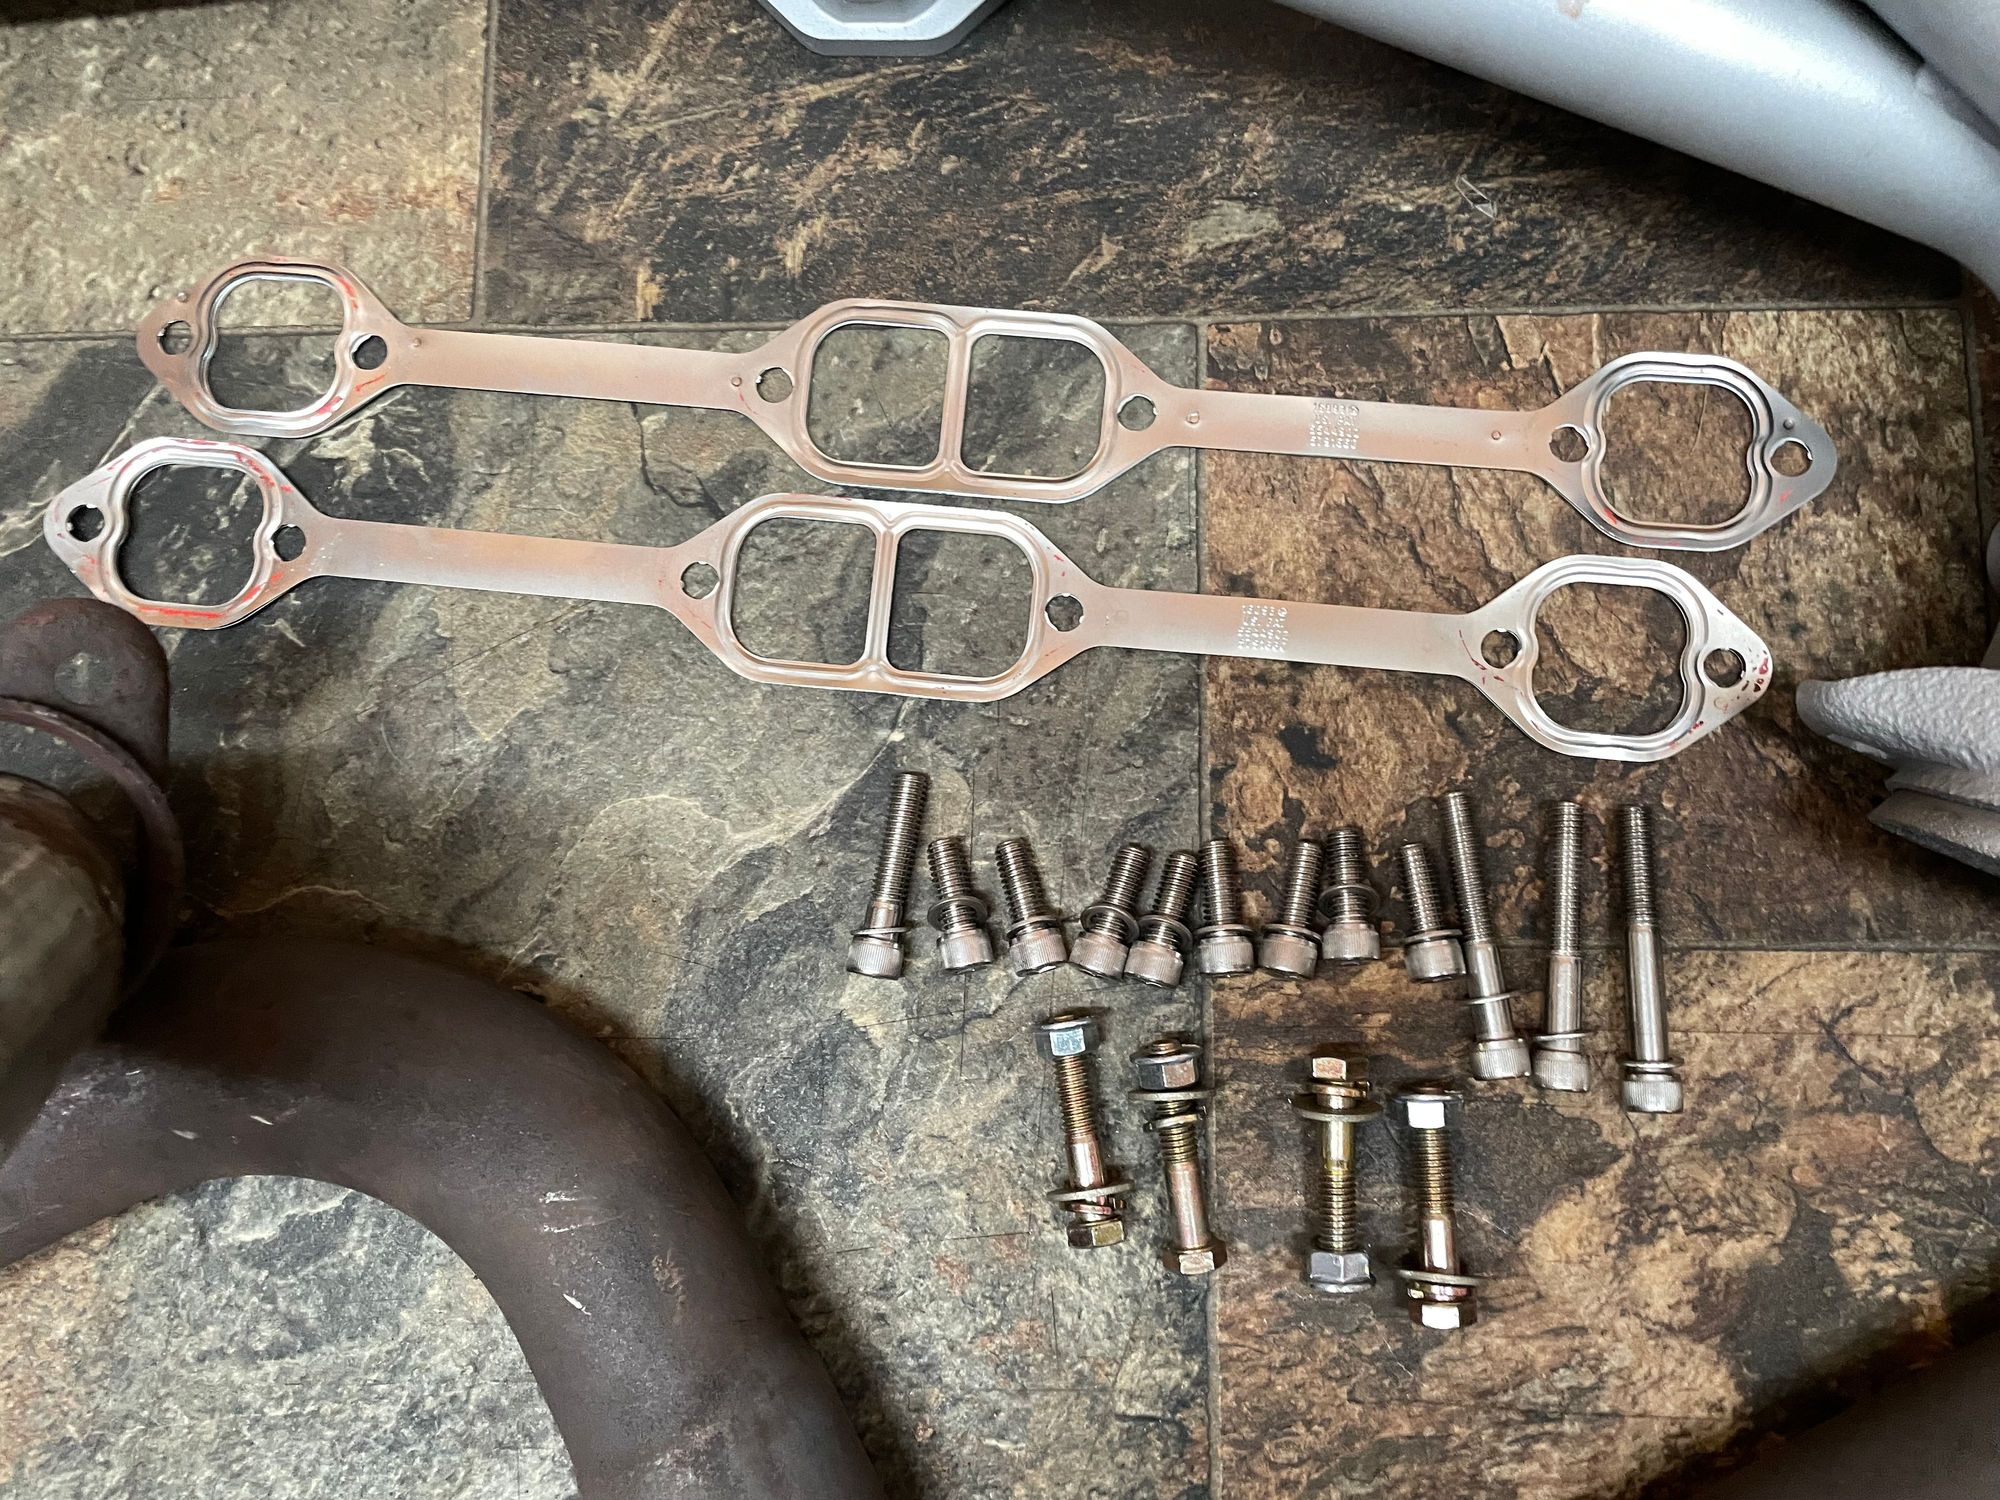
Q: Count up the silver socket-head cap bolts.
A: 12